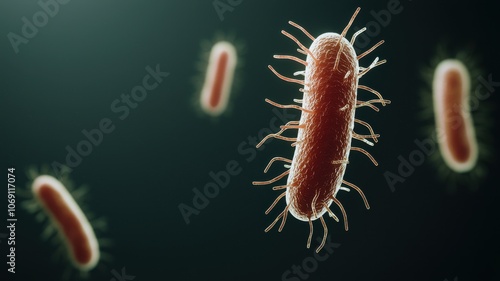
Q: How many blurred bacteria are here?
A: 3